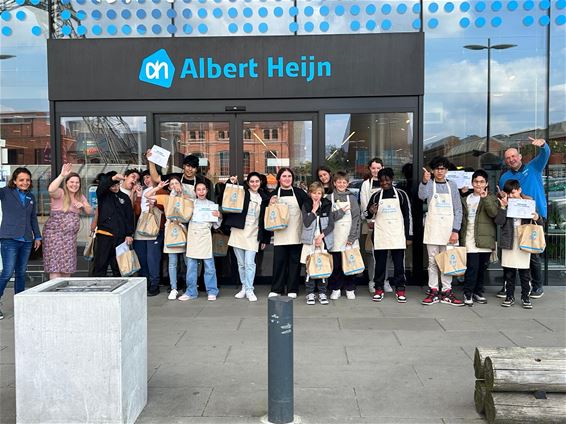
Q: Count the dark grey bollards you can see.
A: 1